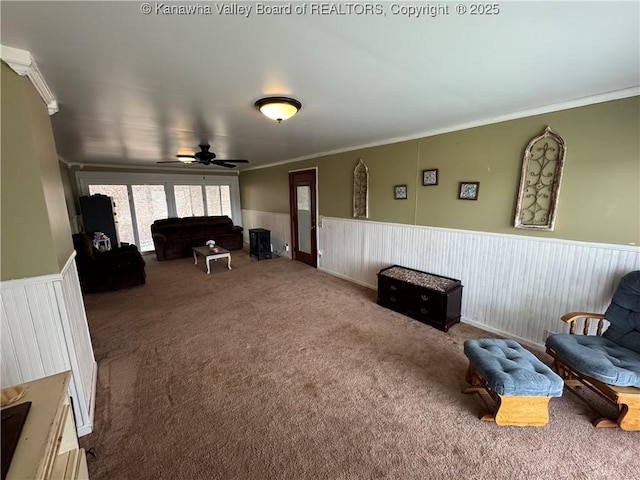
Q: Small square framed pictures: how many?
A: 3